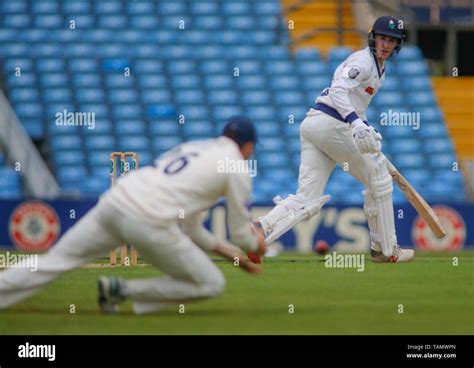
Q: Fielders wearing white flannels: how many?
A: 1